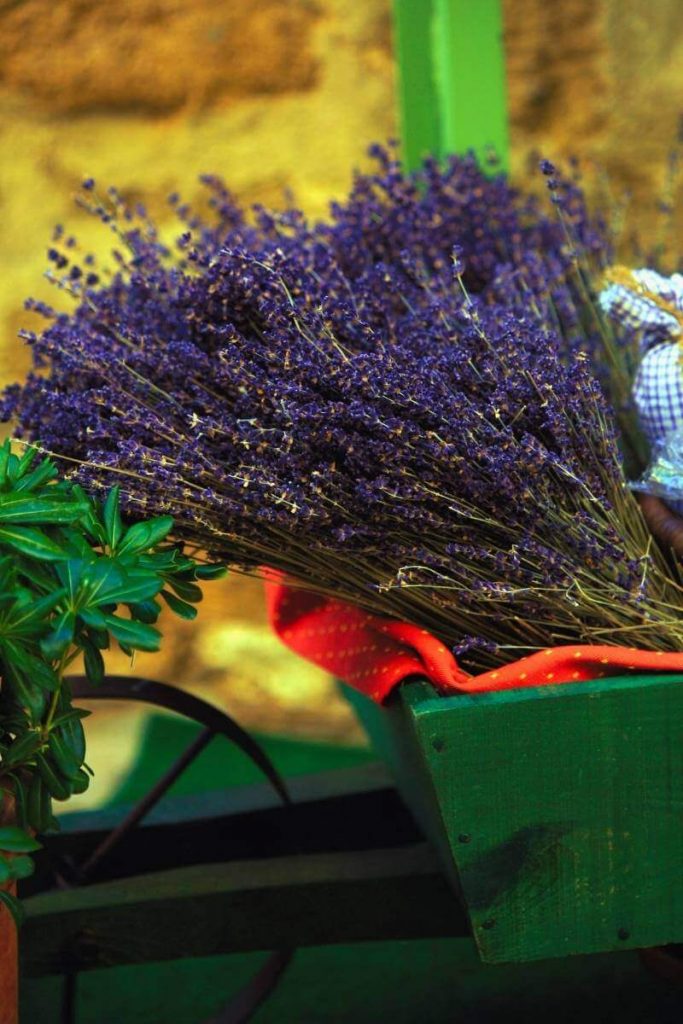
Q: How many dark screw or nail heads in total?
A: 4